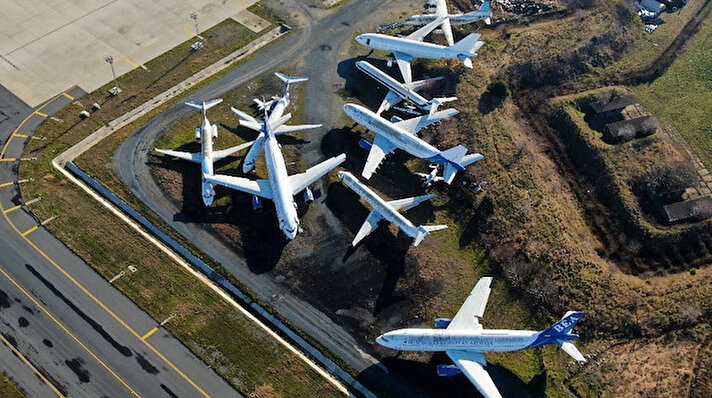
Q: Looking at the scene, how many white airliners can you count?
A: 9